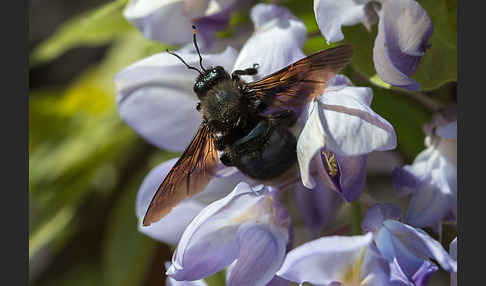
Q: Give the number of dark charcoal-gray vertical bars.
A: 2